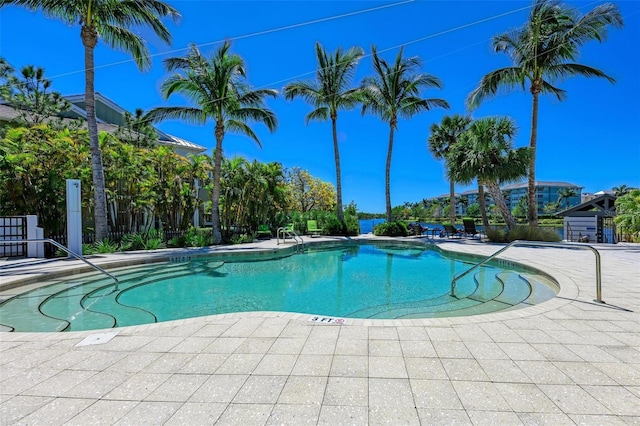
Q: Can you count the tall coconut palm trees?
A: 5